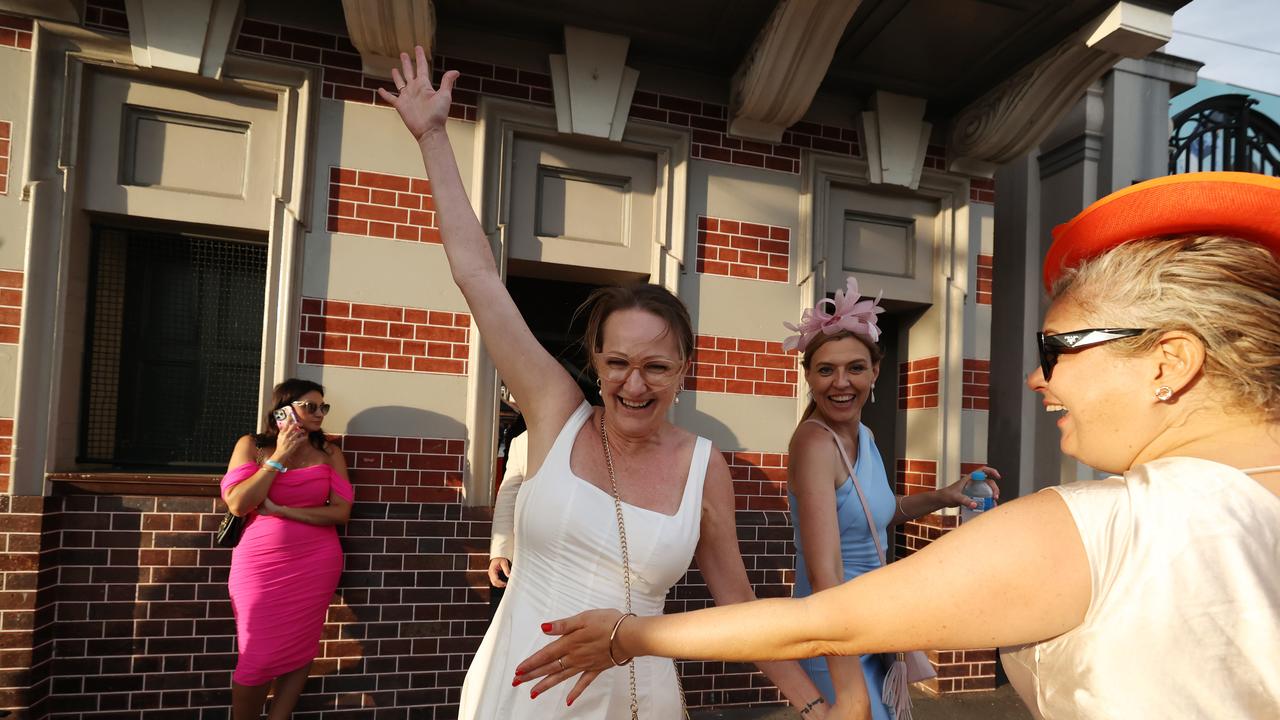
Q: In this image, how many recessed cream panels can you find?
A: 3